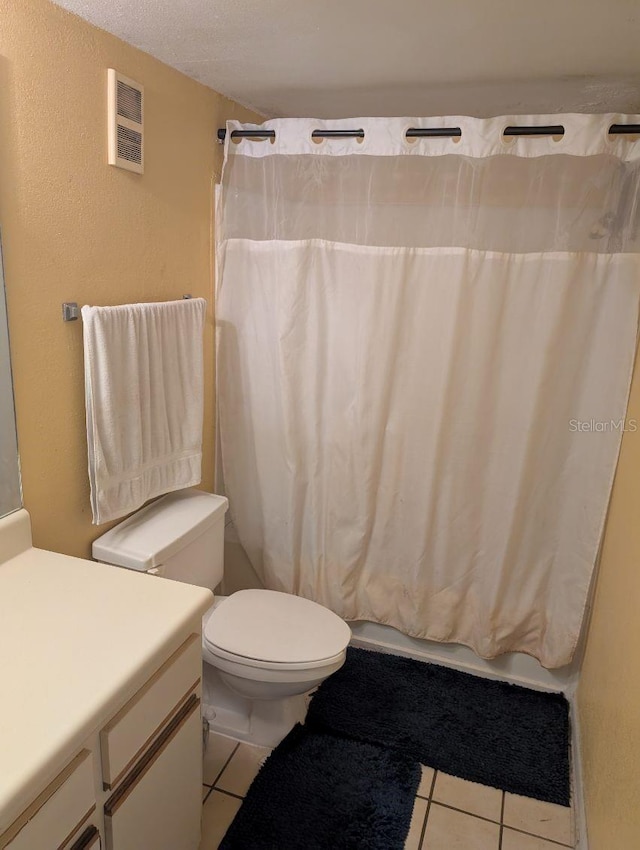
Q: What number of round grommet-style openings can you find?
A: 9